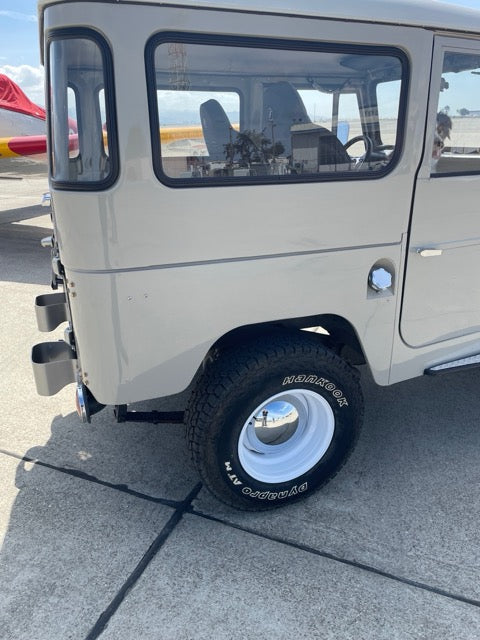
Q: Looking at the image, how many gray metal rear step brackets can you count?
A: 2